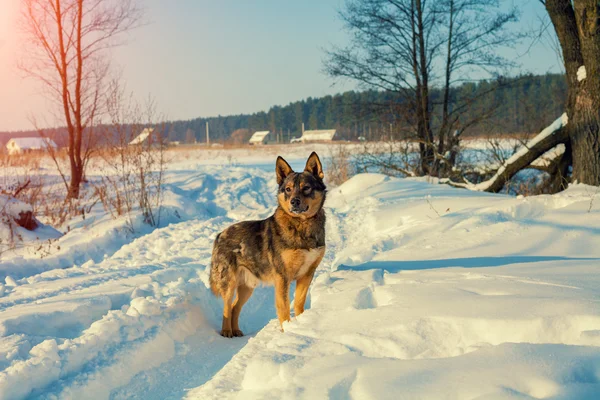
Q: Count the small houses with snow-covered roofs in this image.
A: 4